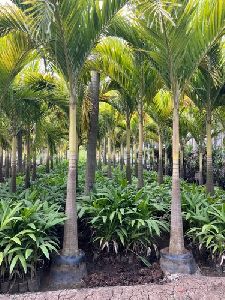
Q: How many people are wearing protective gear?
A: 0